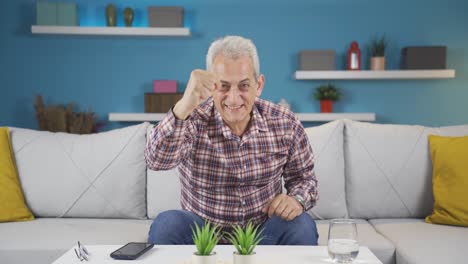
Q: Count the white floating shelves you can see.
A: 3